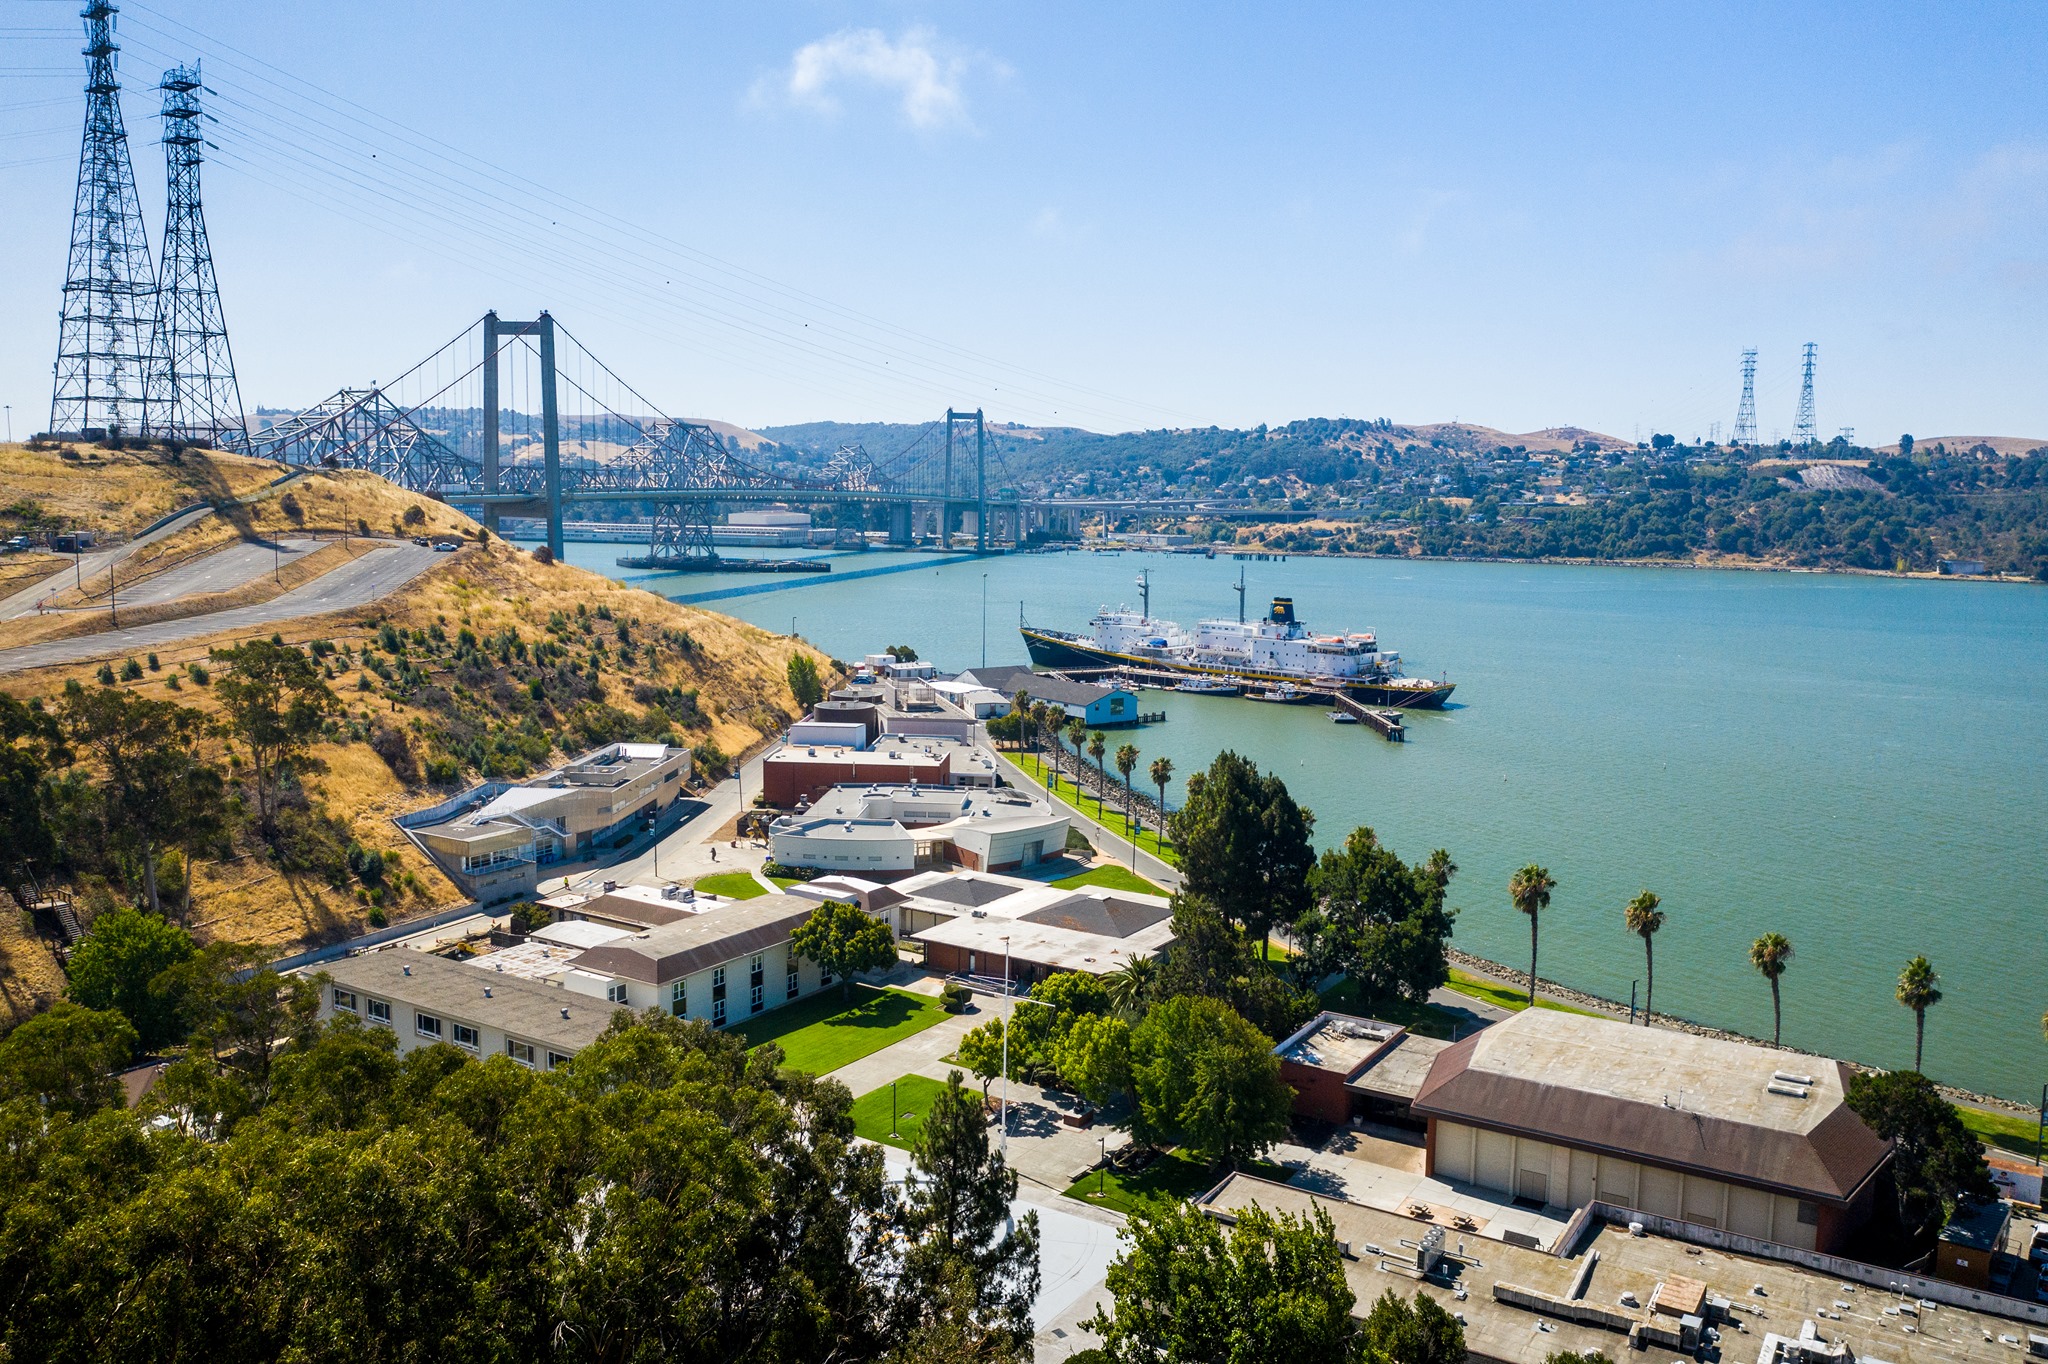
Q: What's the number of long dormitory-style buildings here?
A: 2